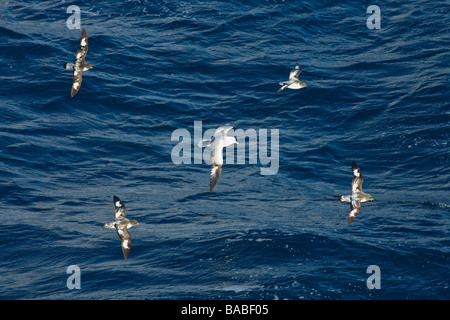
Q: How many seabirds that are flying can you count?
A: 5